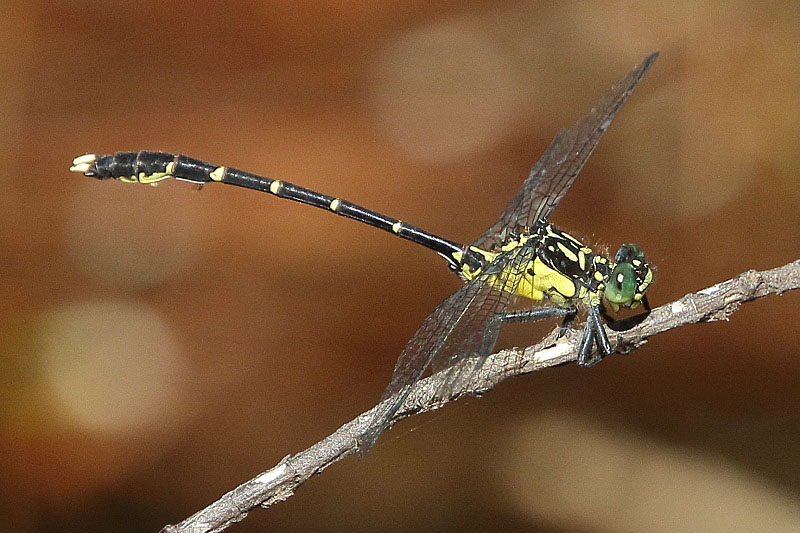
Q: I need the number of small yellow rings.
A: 4